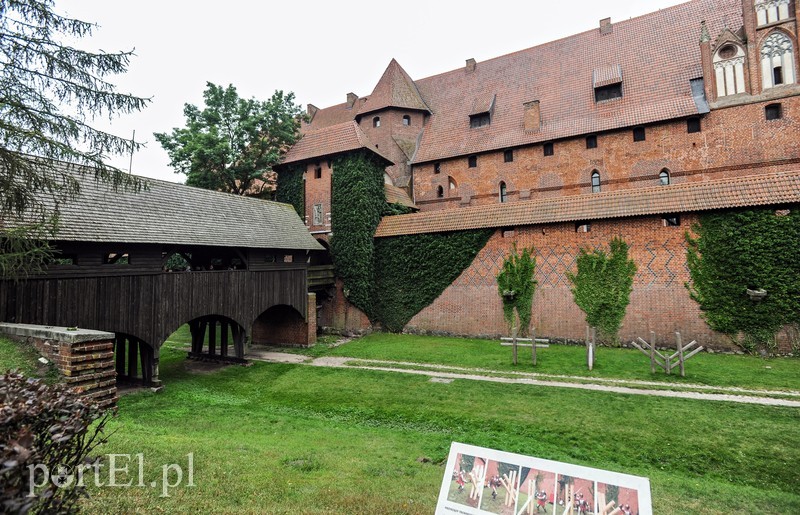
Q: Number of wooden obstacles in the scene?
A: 3